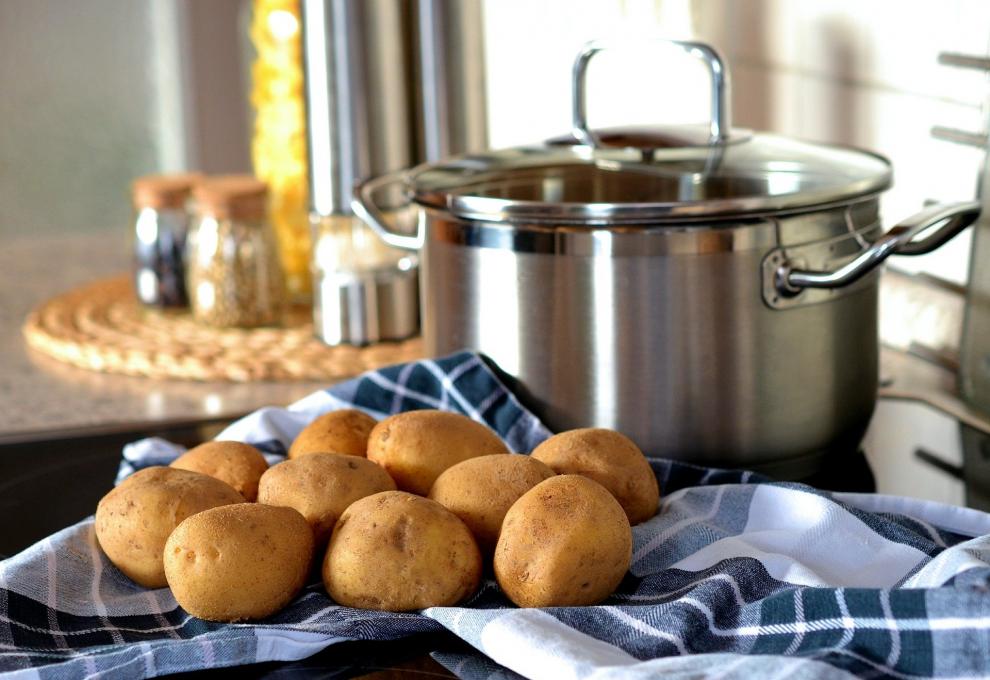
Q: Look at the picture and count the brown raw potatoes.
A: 10